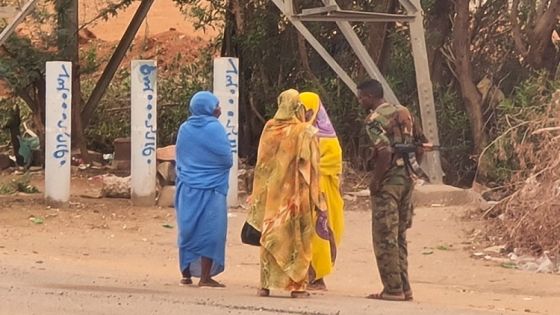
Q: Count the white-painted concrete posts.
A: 3